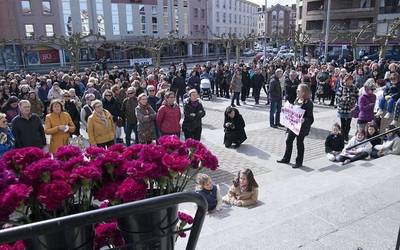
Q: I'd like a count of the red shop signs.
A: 1